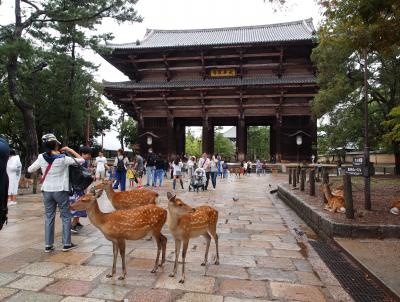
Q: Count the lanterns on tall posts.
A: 2